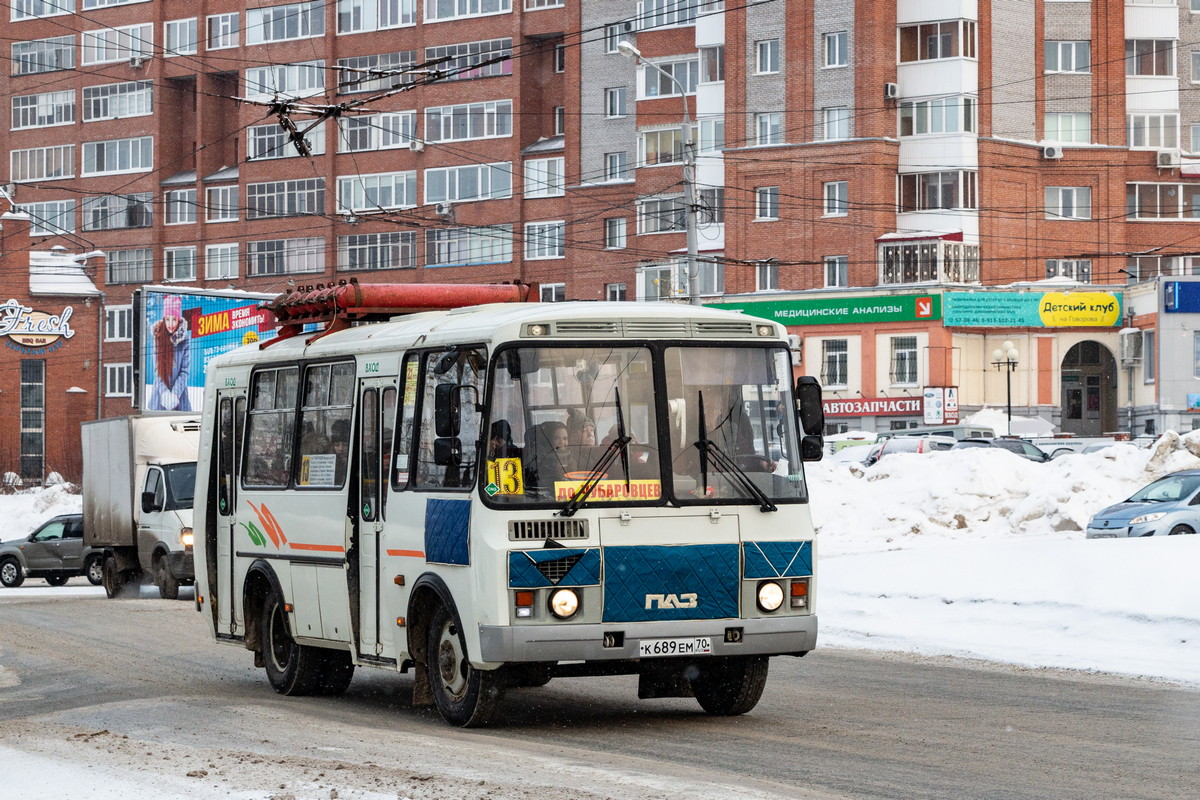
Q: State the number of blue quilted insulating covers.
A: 4